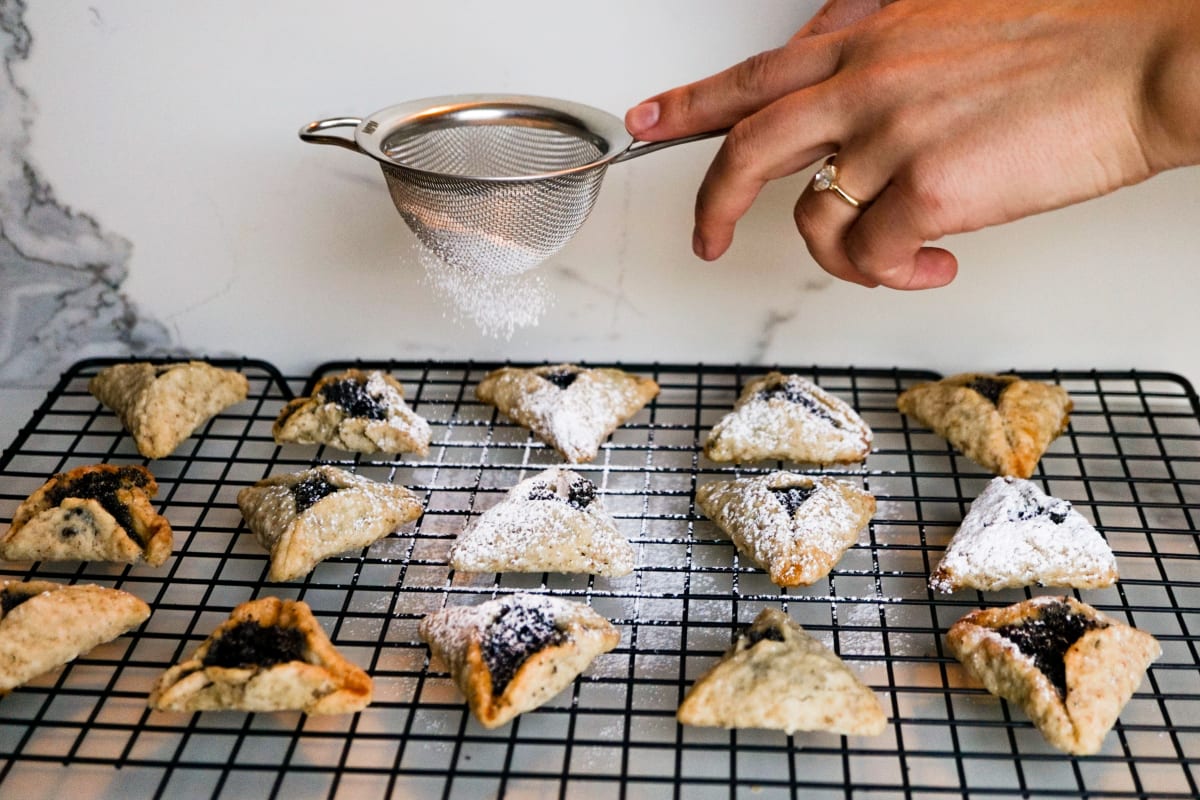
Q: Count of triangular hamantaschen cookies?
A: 15